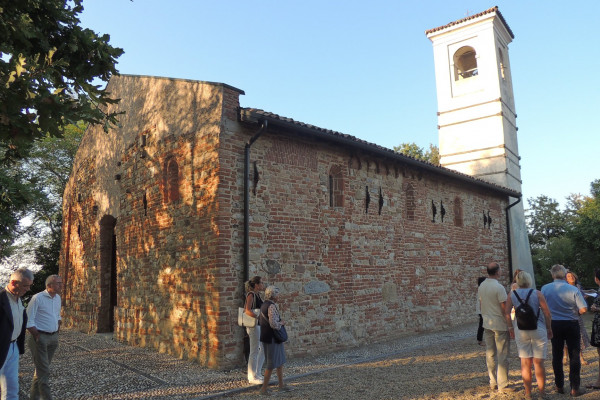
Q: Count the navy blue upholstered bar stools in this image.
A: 0